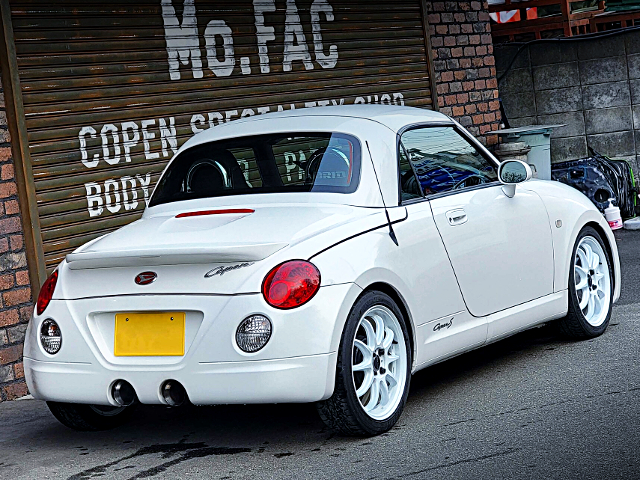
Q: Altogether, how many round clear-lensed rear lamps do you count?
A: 2